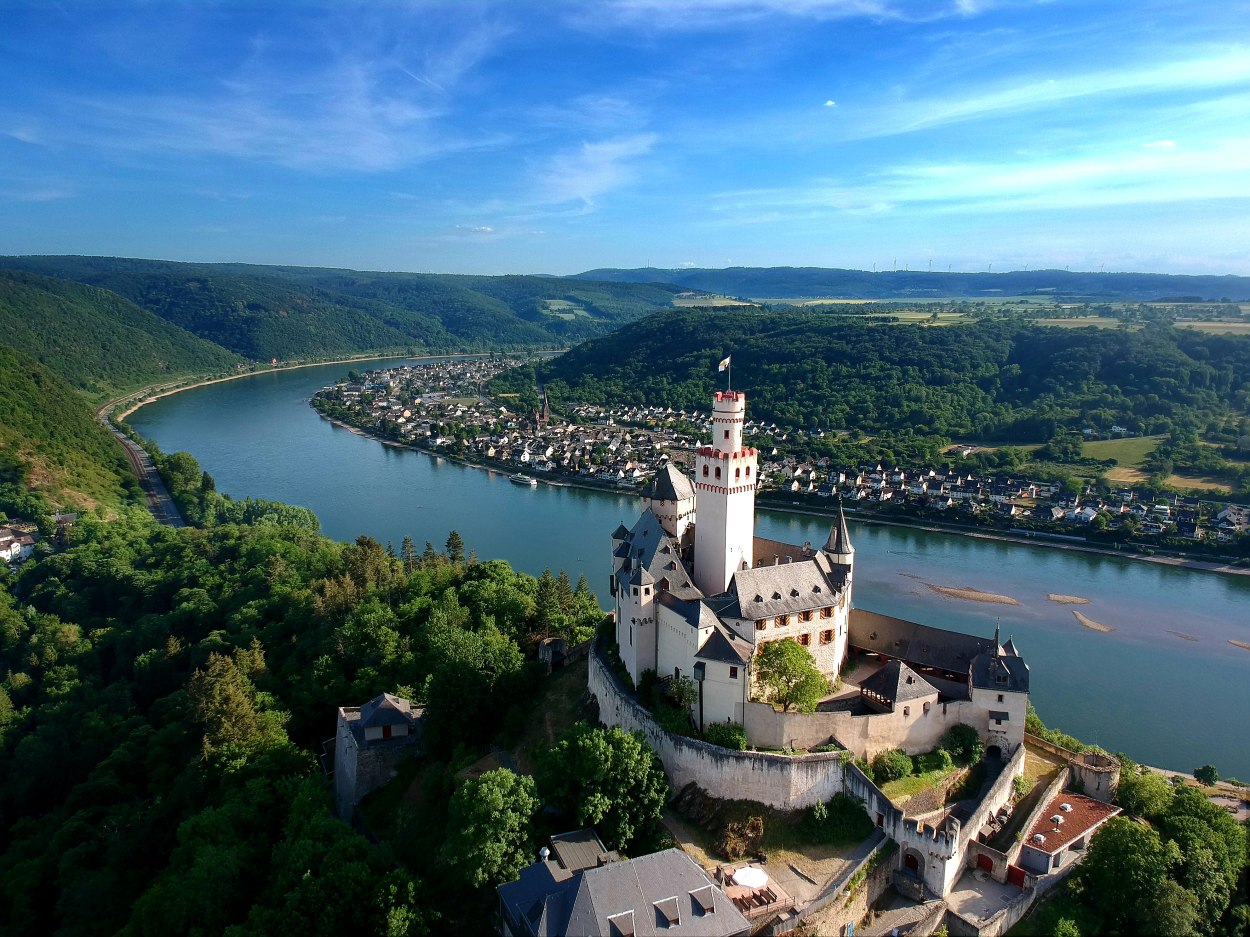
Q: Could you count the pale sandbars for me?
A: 5